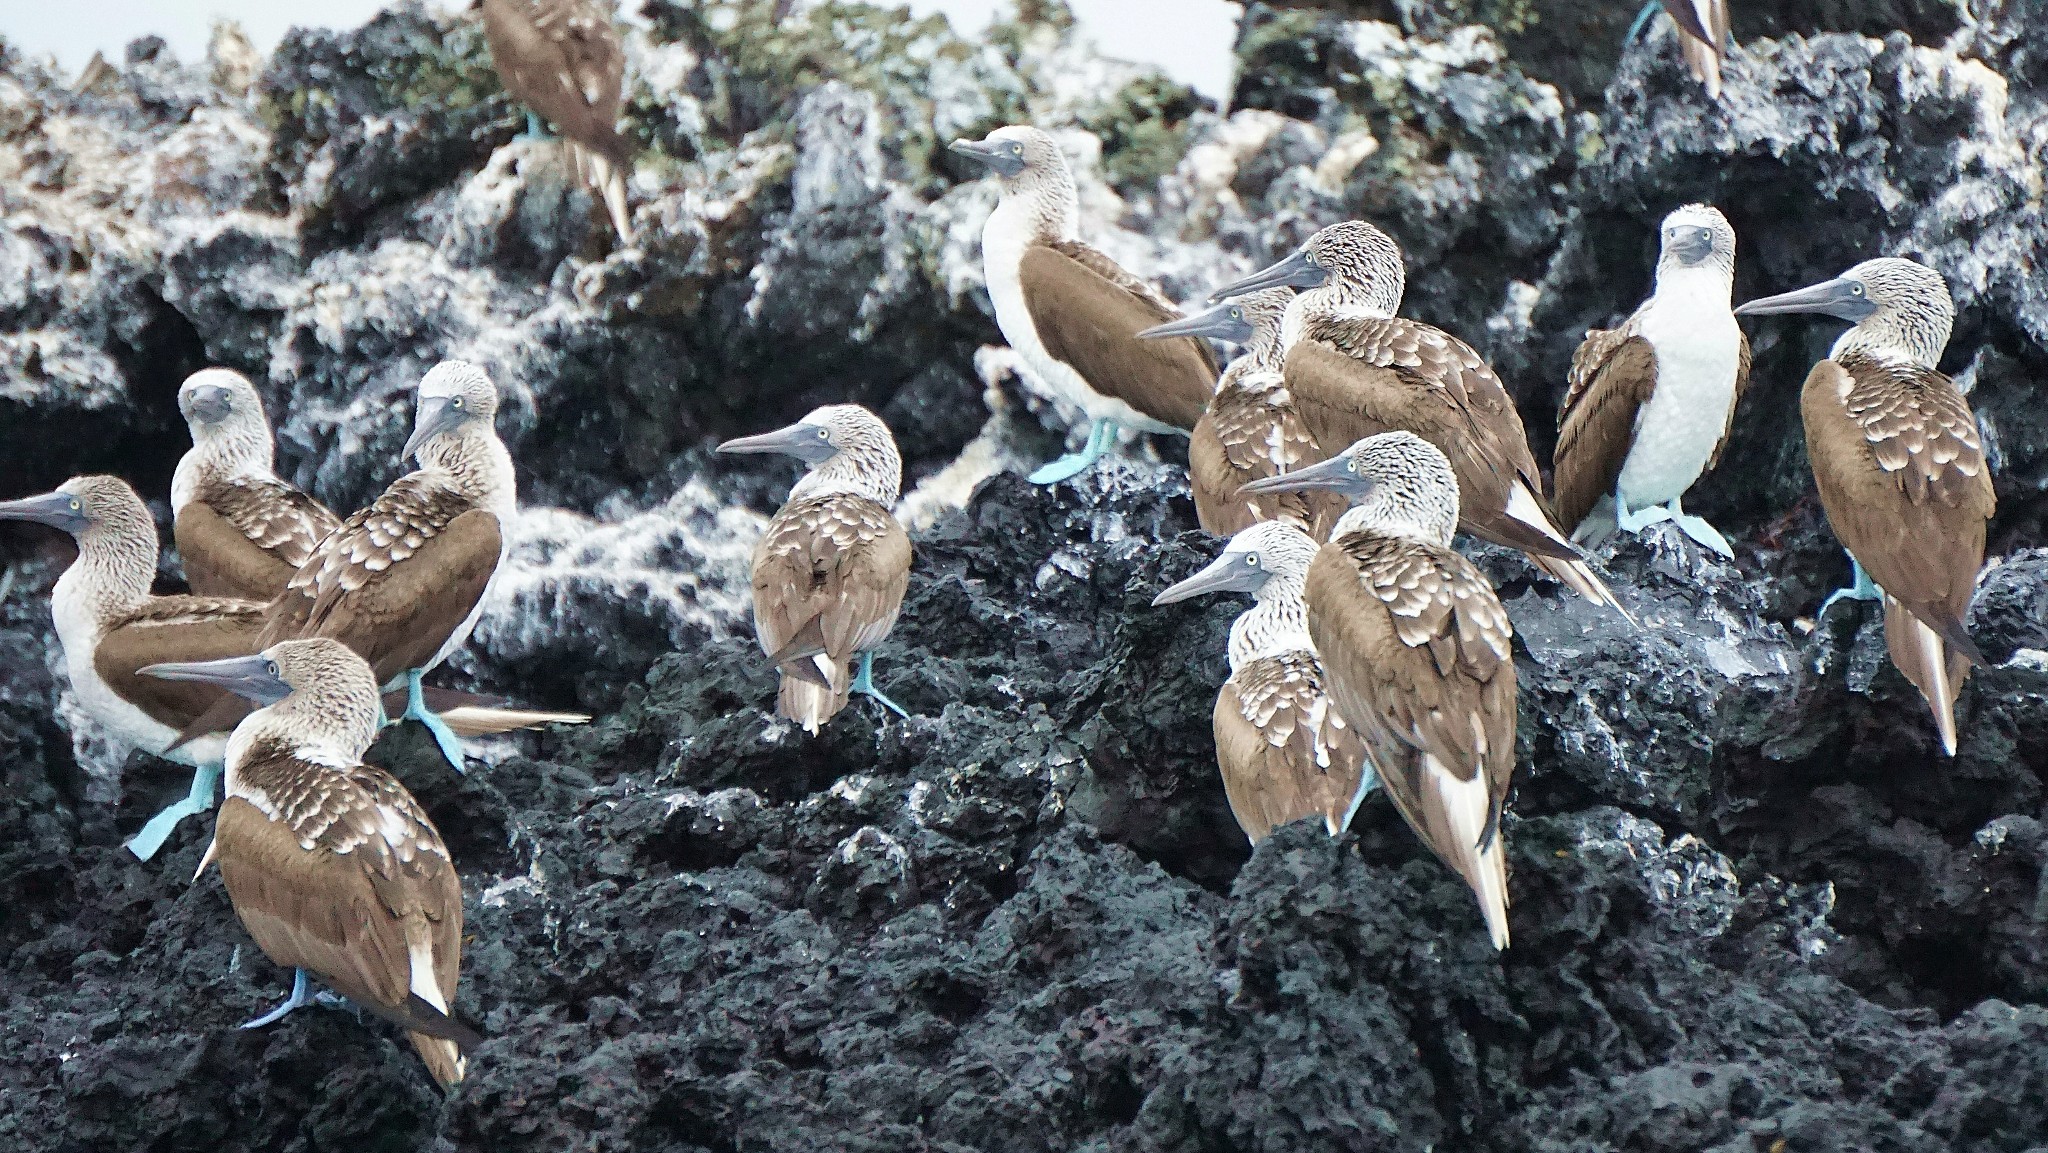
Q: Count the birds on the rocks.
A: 14